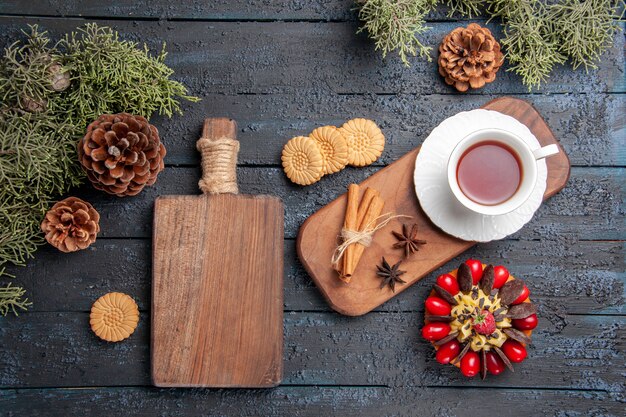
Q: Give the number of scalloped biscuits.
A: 4